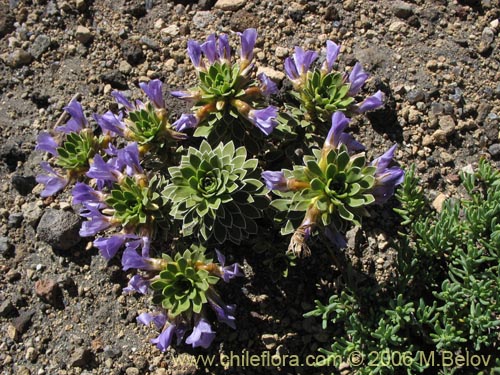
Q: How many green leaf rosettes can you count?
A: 8